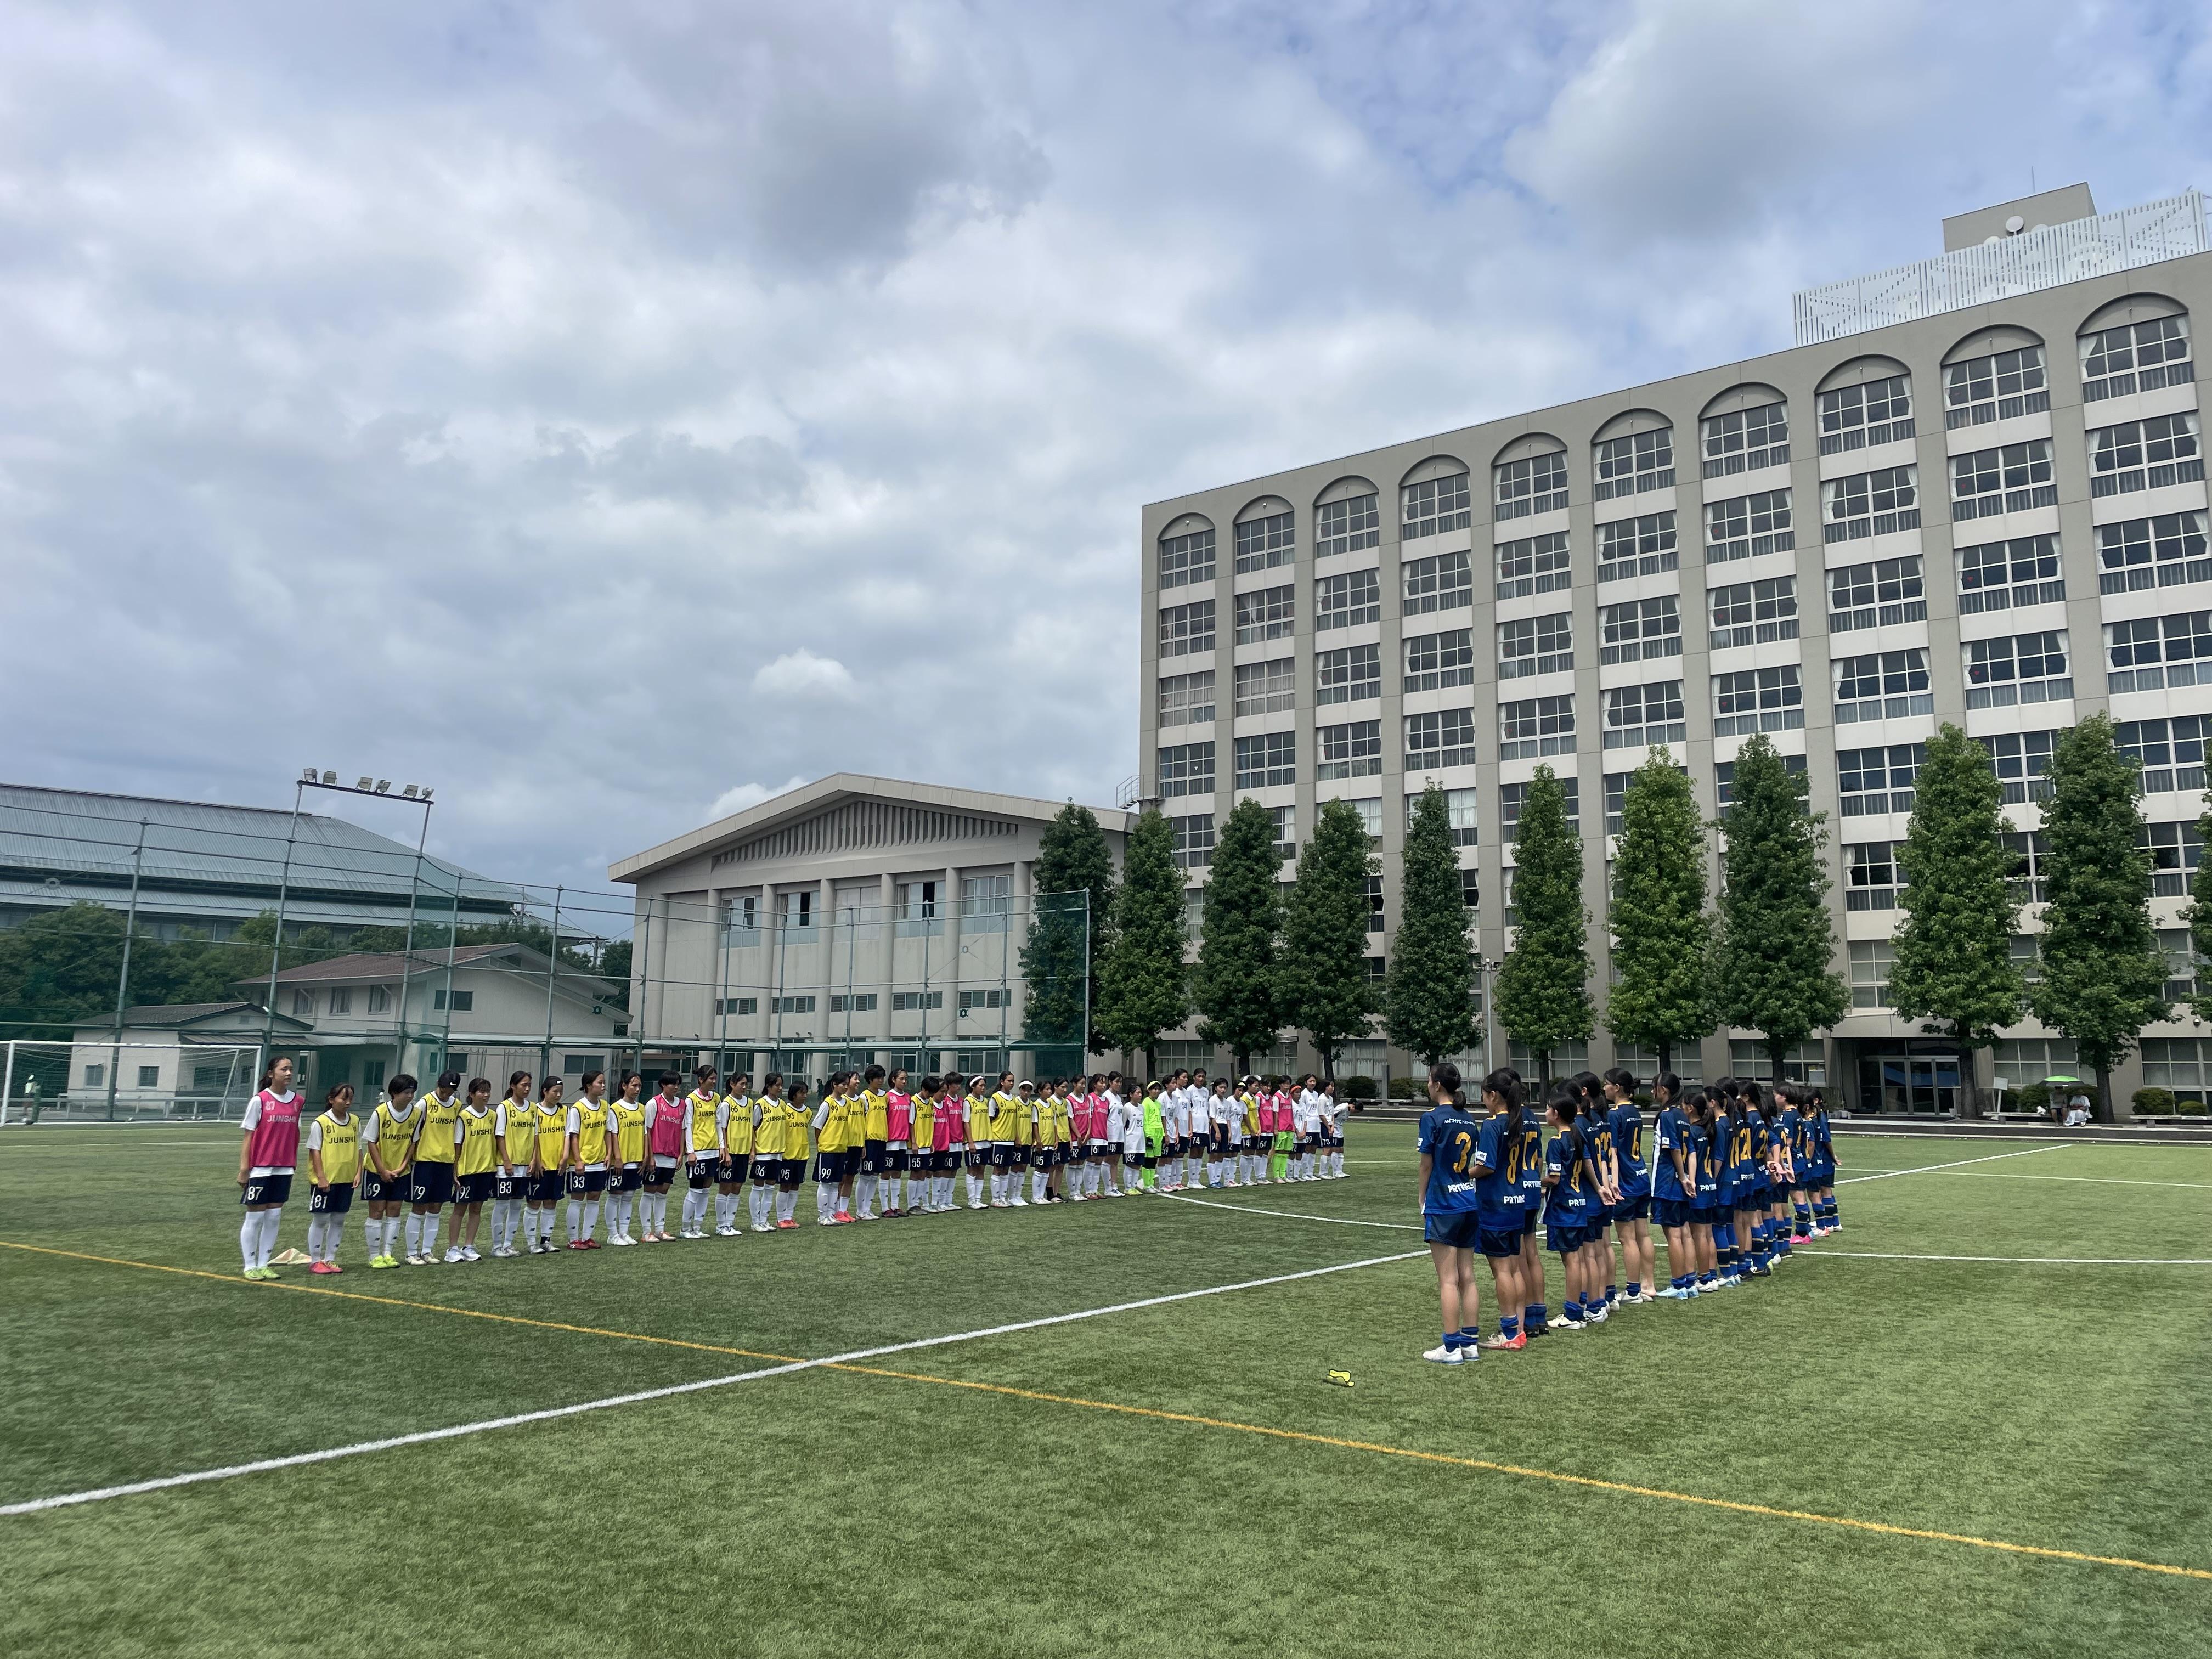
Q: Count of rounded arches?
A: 10